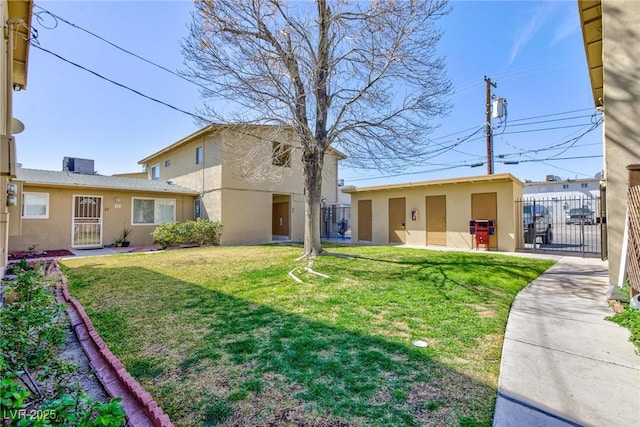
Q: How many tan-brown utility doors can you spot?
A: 4